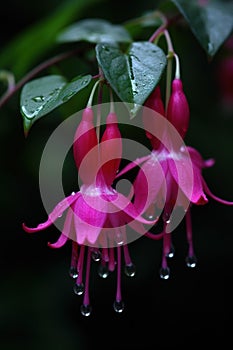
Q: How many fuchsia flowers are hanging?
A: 2